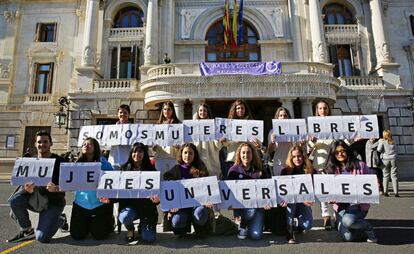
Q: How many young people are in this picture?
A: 13